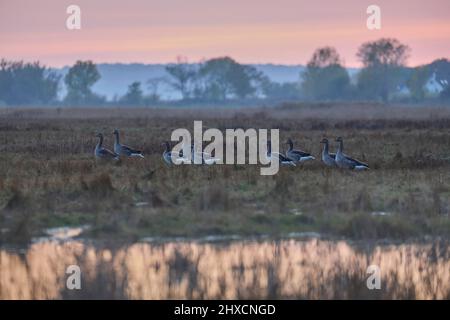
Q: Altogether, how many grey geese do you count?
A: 8